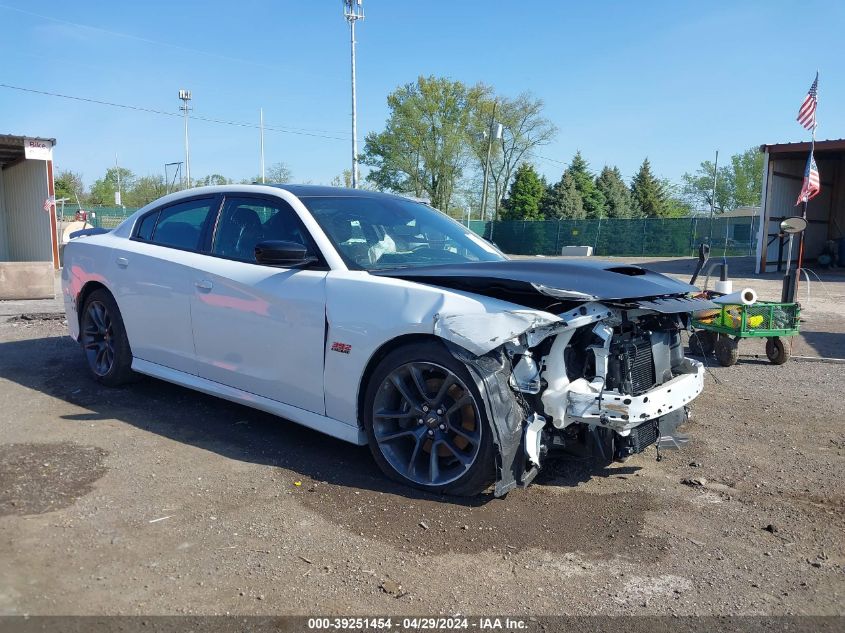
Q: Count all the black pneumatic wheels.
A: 5